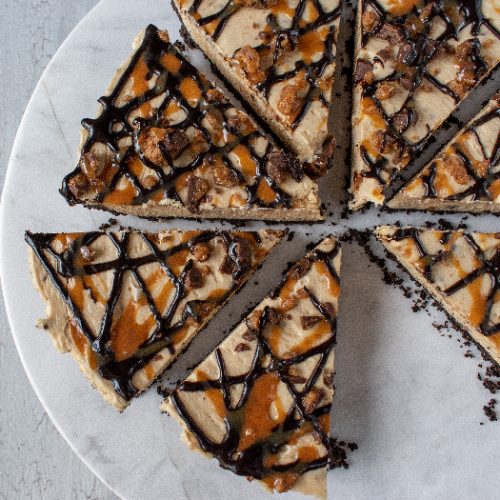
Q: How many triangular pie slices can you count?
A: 7